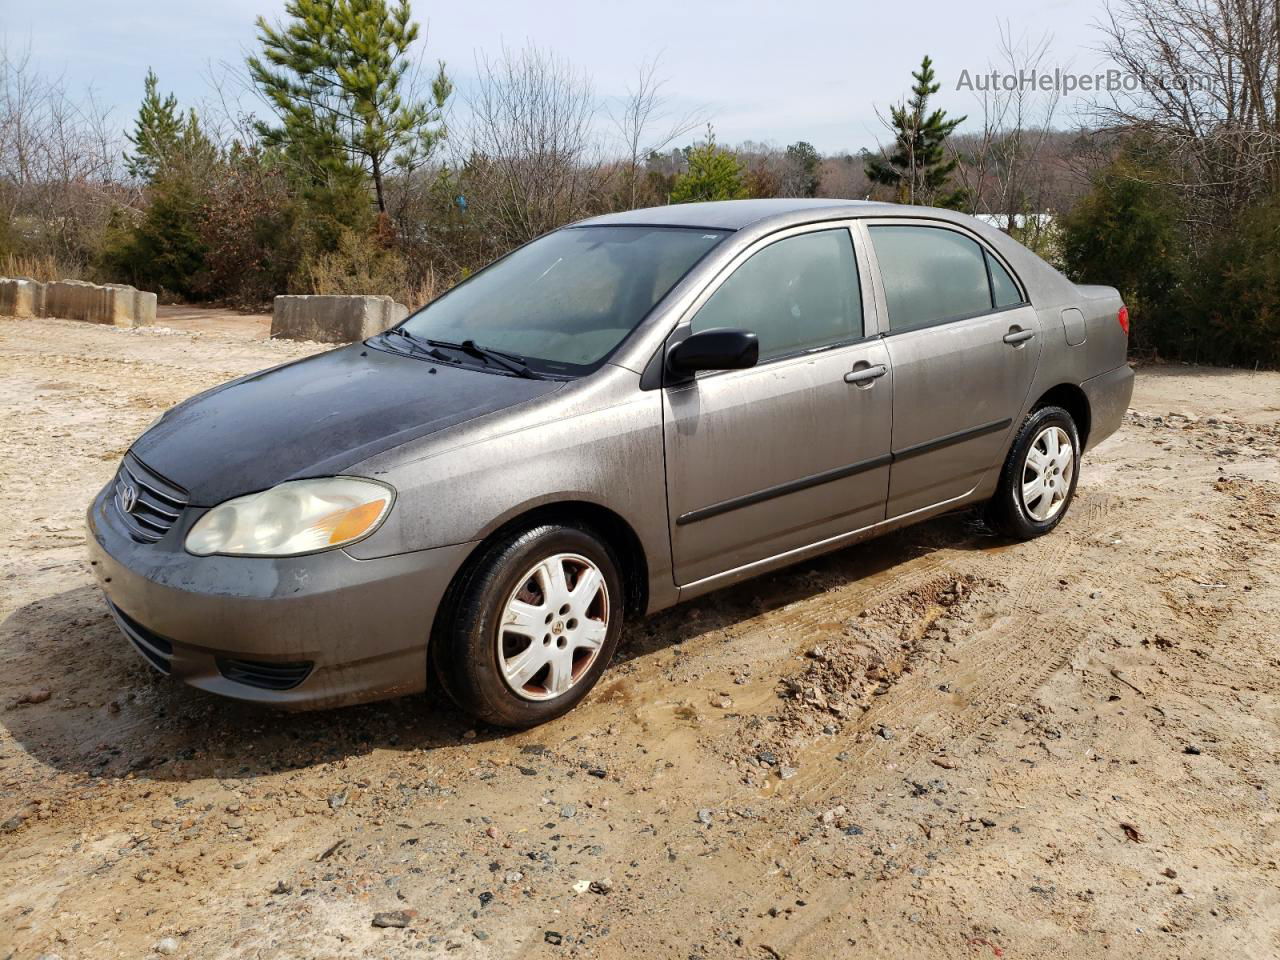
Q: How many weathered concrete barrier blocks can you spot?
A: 3